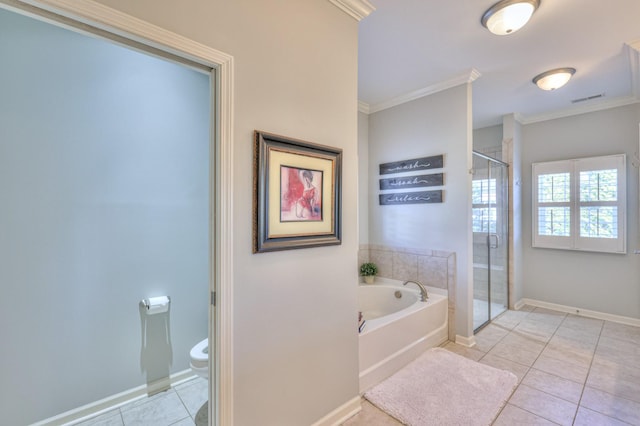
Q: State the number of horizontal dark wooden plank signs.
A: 3